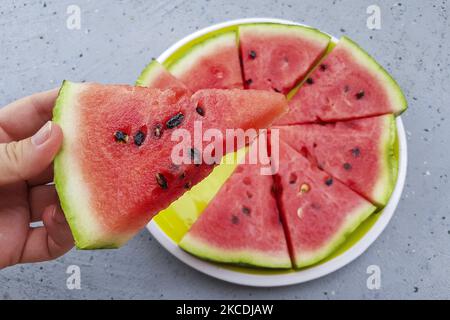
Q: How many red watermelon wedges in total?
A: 8